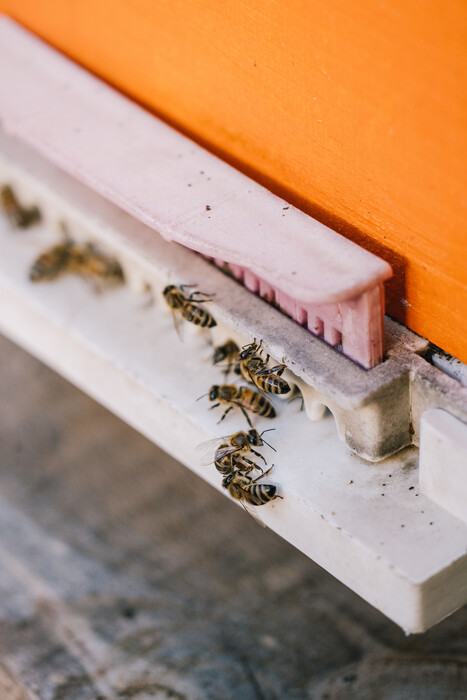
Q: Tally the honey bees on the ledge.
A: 9